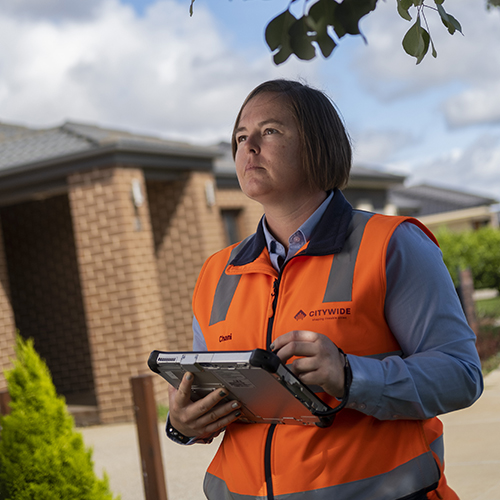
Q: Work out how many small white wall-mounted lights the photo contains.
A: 2